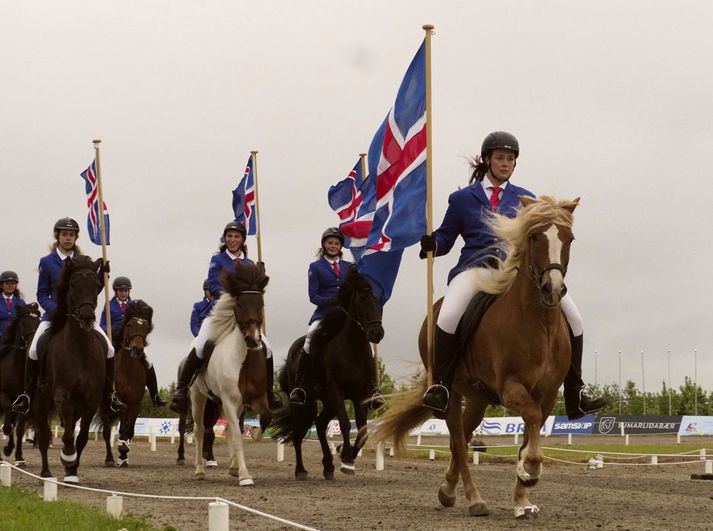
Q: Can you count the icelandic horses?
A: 7